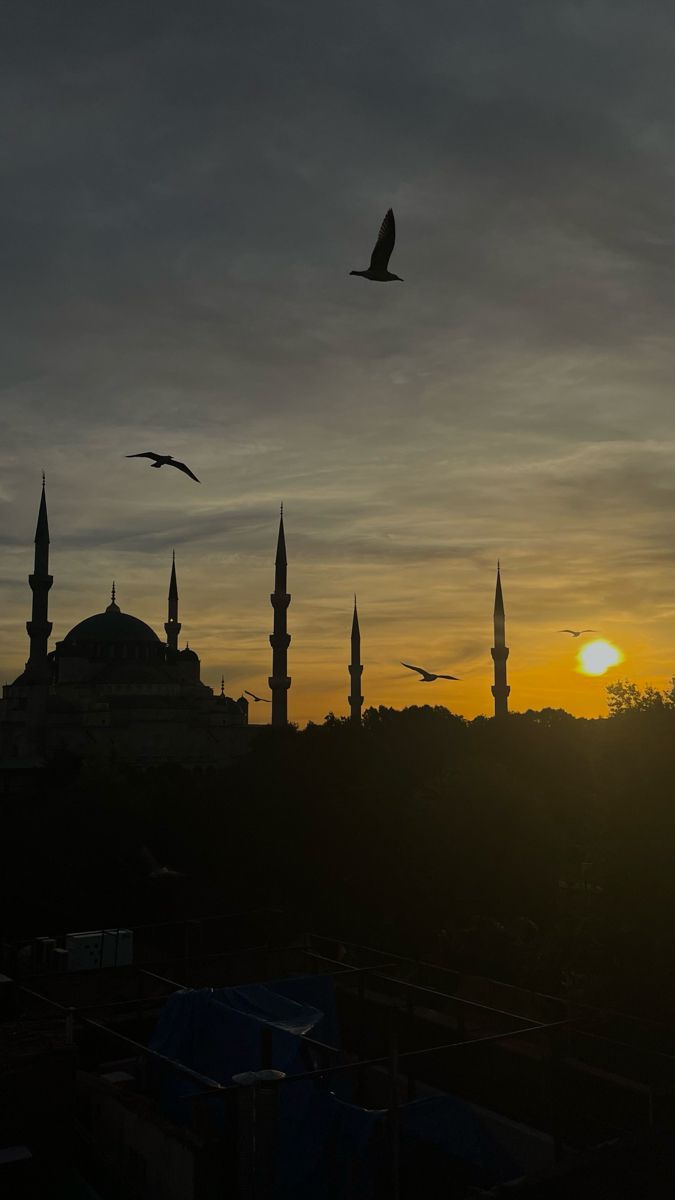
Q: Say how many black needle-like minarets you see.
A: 5